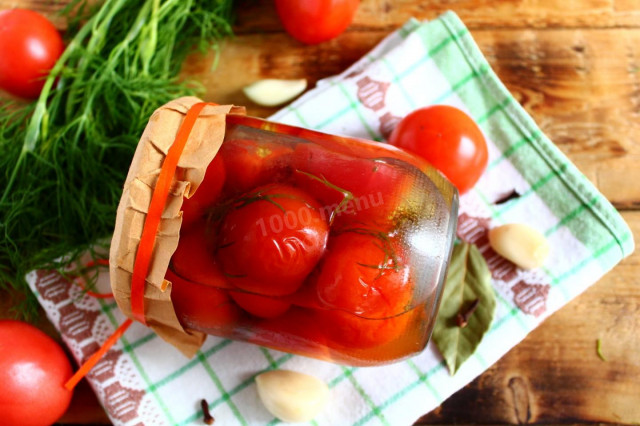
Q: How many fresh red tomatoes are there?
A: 4